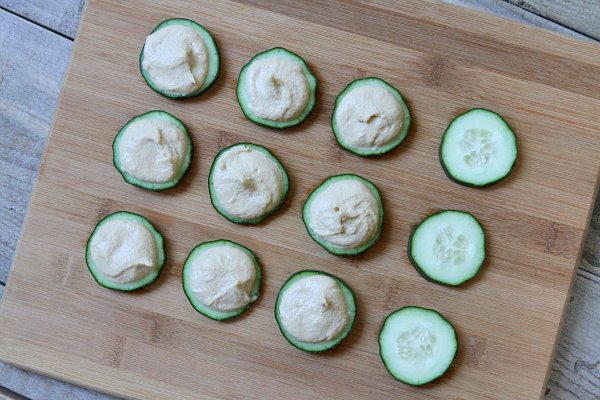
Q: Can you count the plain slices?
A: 3